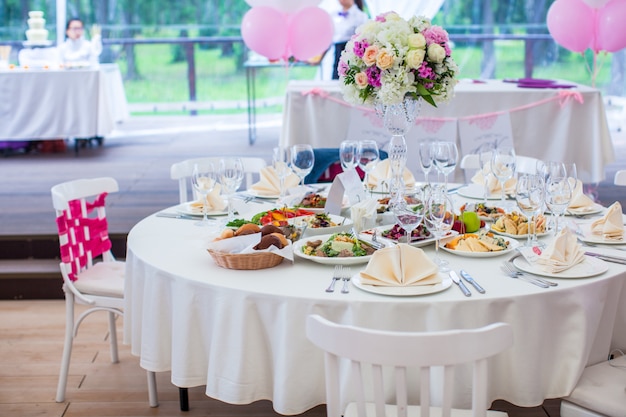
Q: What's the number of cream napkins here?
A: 8